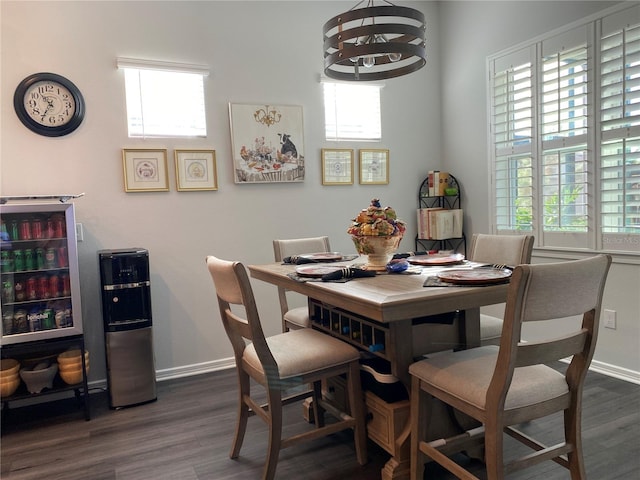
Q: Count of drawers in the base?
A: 2